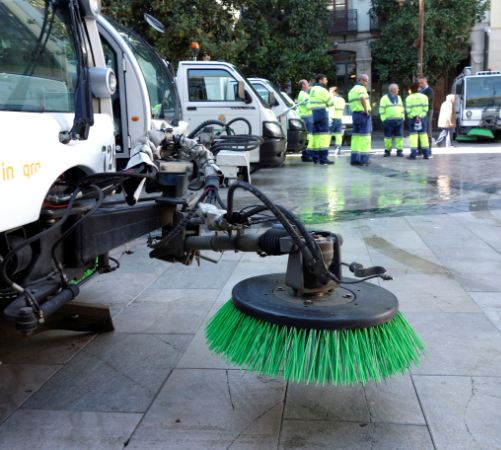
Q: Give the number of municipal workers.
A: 6